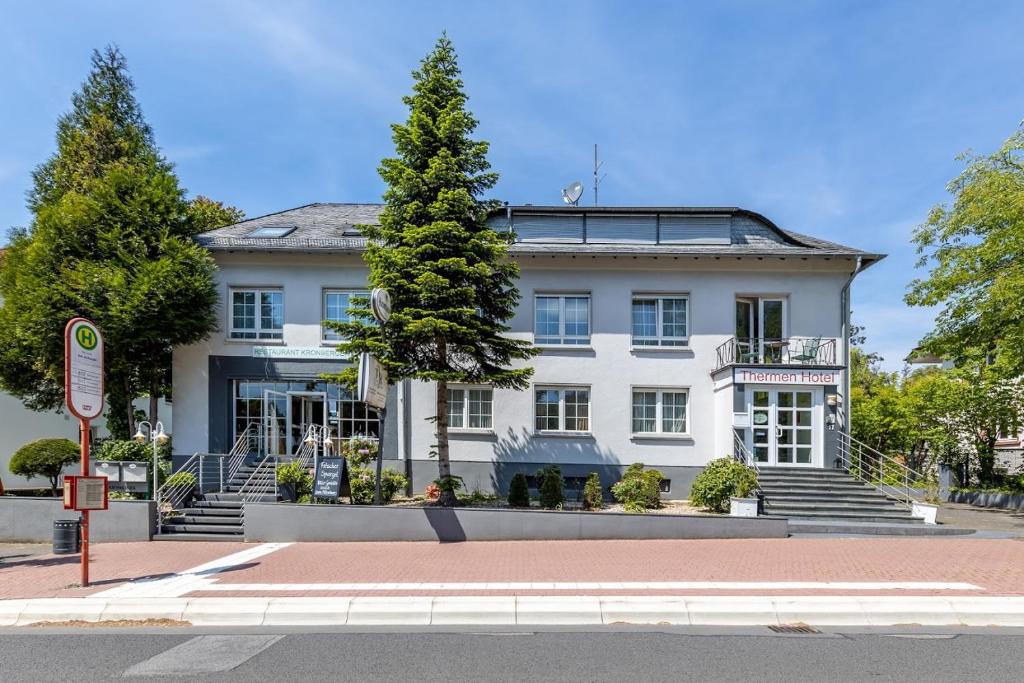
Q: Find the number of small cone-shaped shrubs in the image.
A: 3